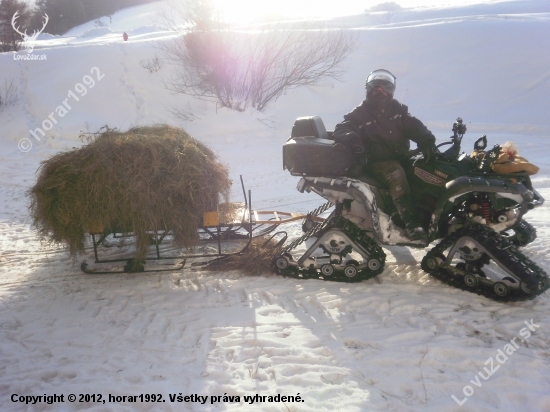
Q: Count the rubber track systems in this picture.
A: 4